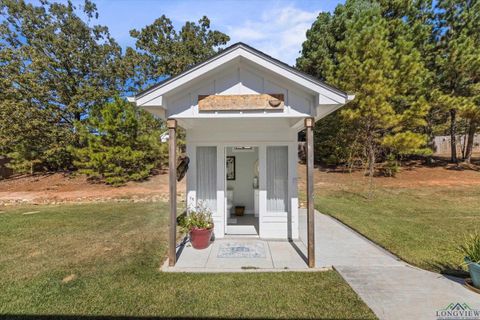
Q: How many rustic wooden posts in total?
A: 2